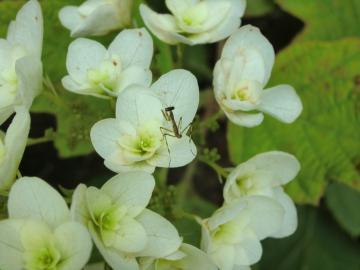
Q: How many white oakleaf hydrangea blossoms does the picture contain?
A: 12